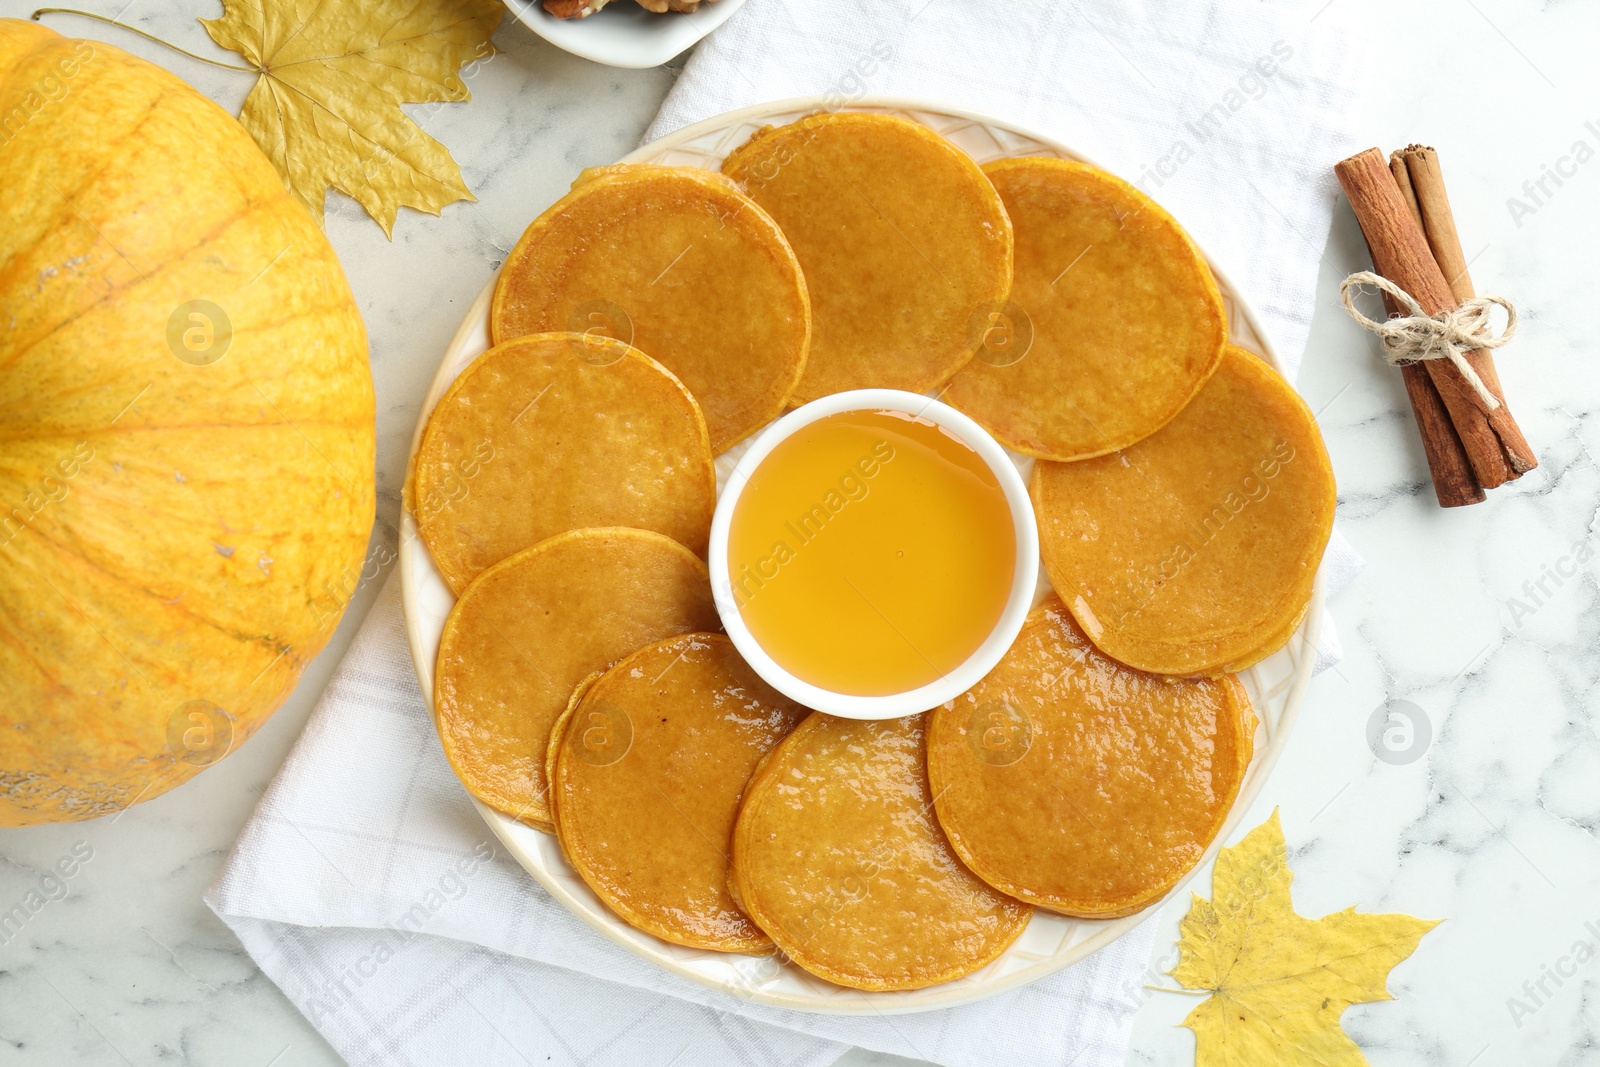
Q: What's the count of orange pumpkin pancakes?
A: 9